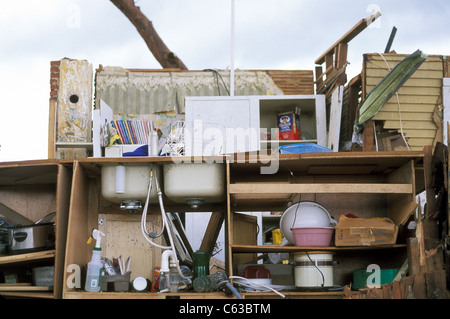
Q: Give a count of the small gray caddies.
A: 1